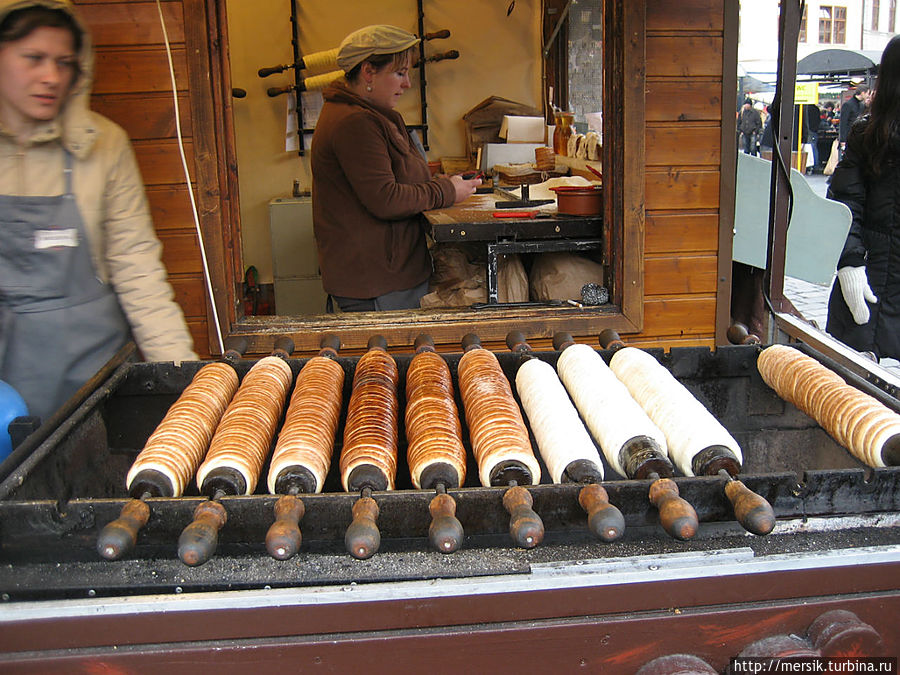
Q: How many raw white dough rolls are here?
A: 3